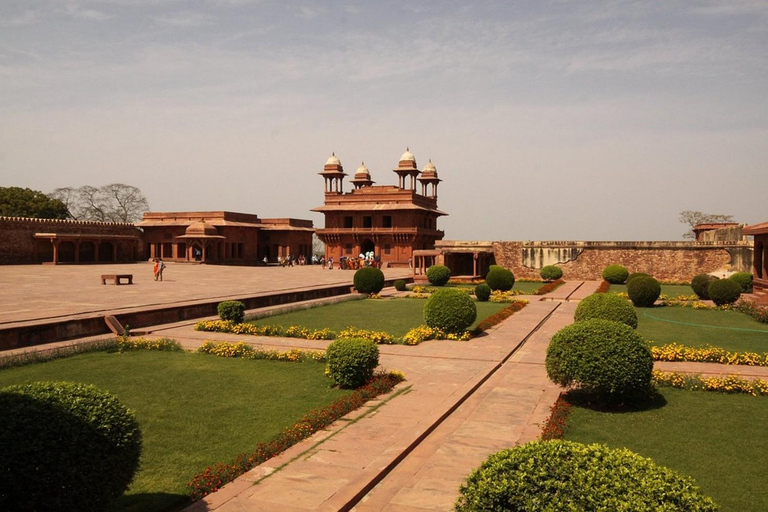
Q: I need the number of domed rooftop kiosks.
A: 4